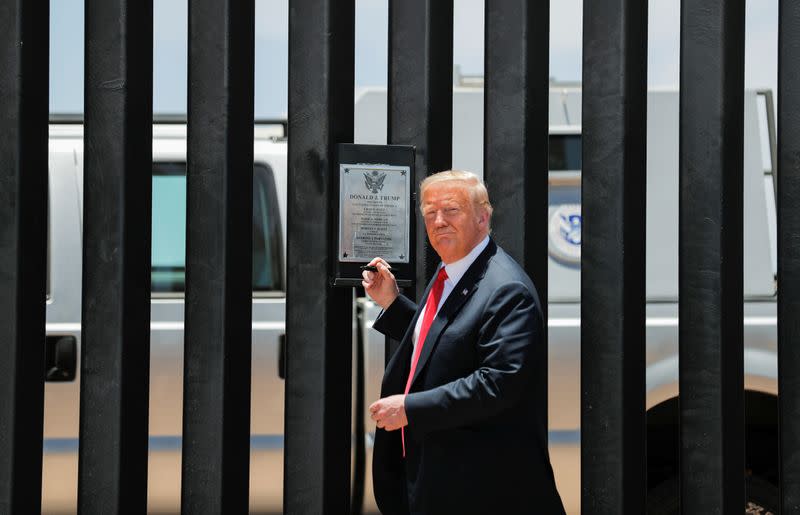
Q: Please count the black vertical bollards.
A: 9